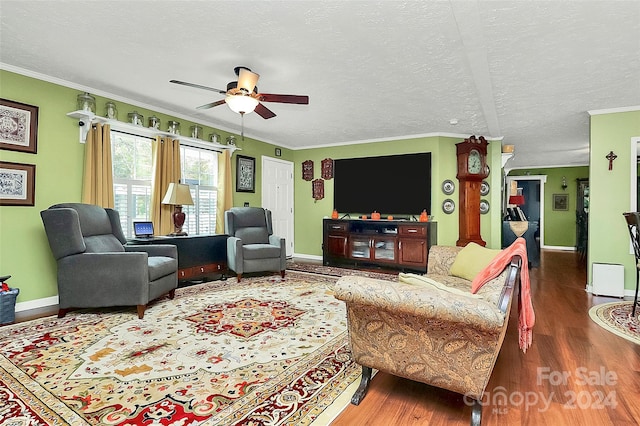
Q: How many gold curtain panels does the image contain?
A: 3